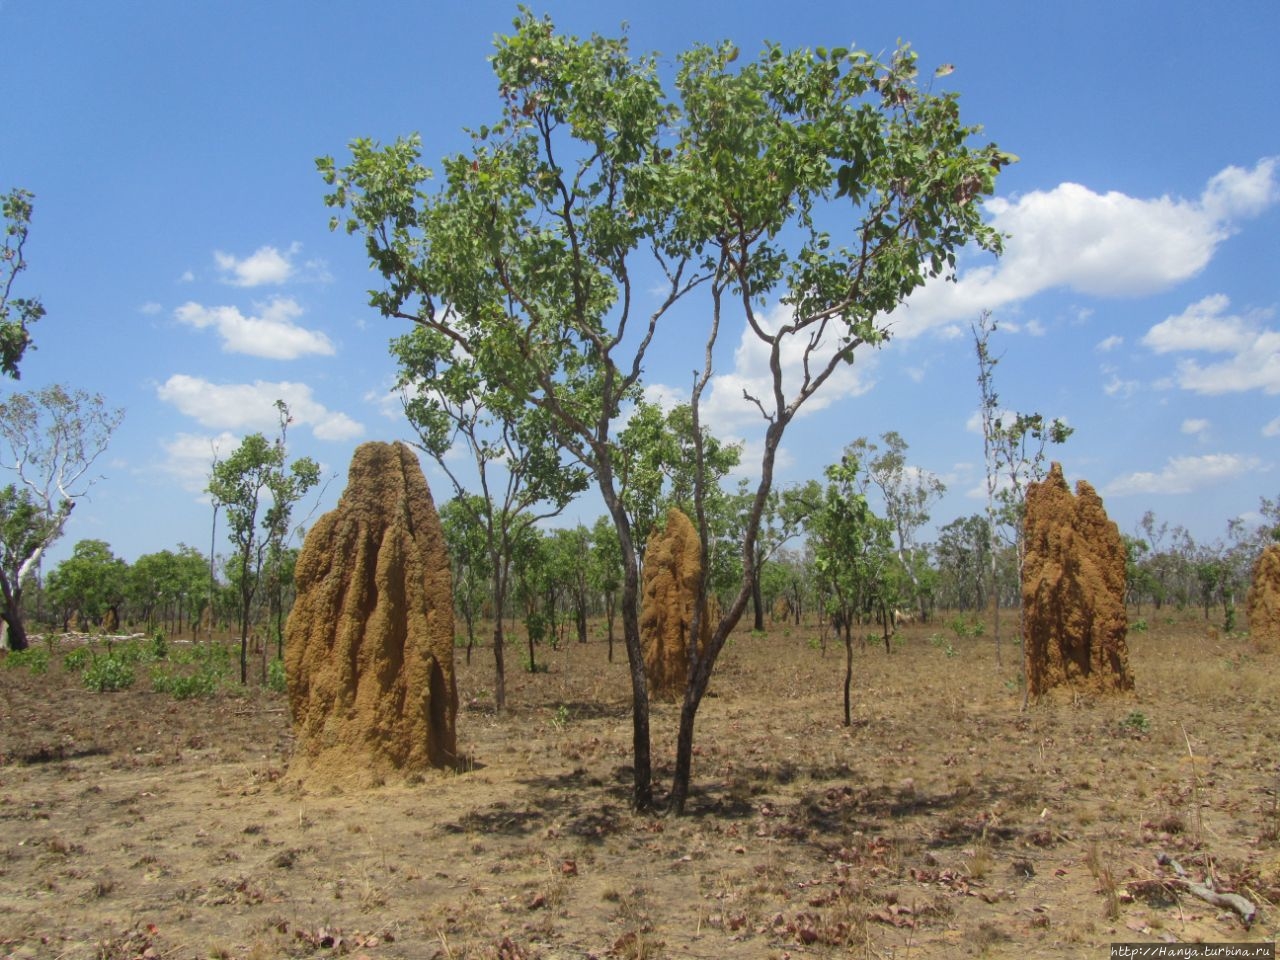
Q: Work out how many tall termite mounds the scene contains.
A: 4